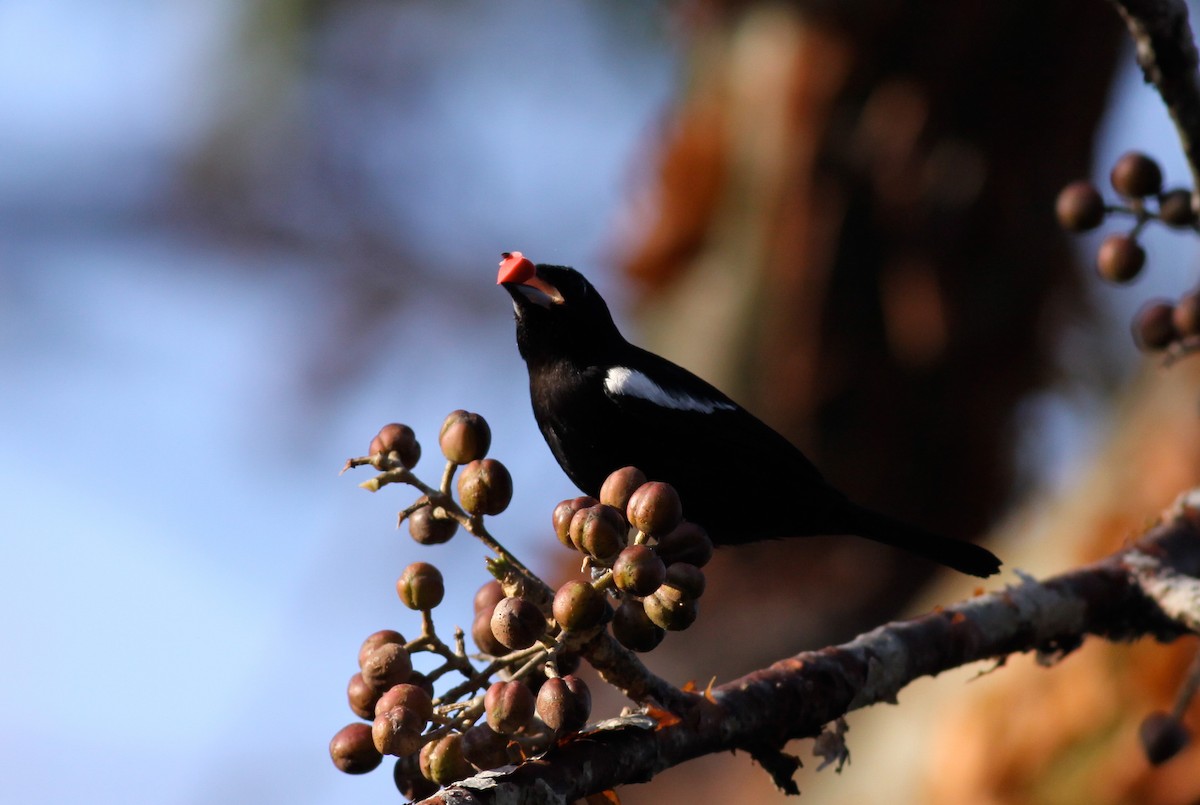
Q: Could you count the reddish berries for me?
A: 1